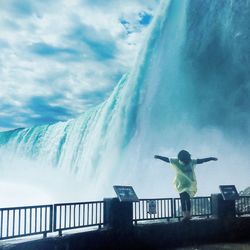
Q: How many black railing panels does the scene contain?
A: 5